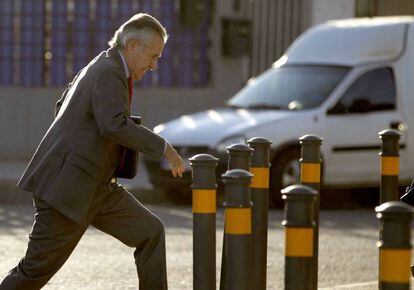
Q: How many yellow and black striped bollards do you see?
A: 8